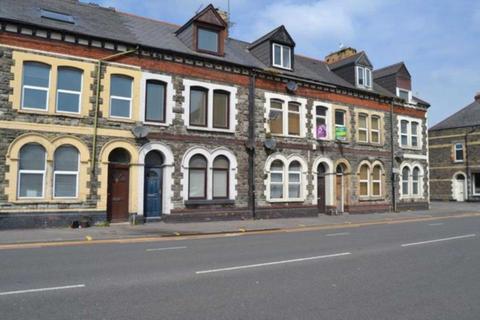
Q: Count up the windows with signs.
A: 2